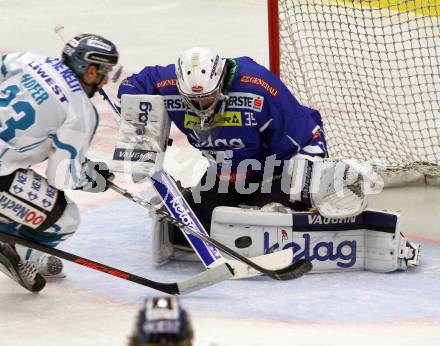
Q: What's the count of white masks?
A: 1